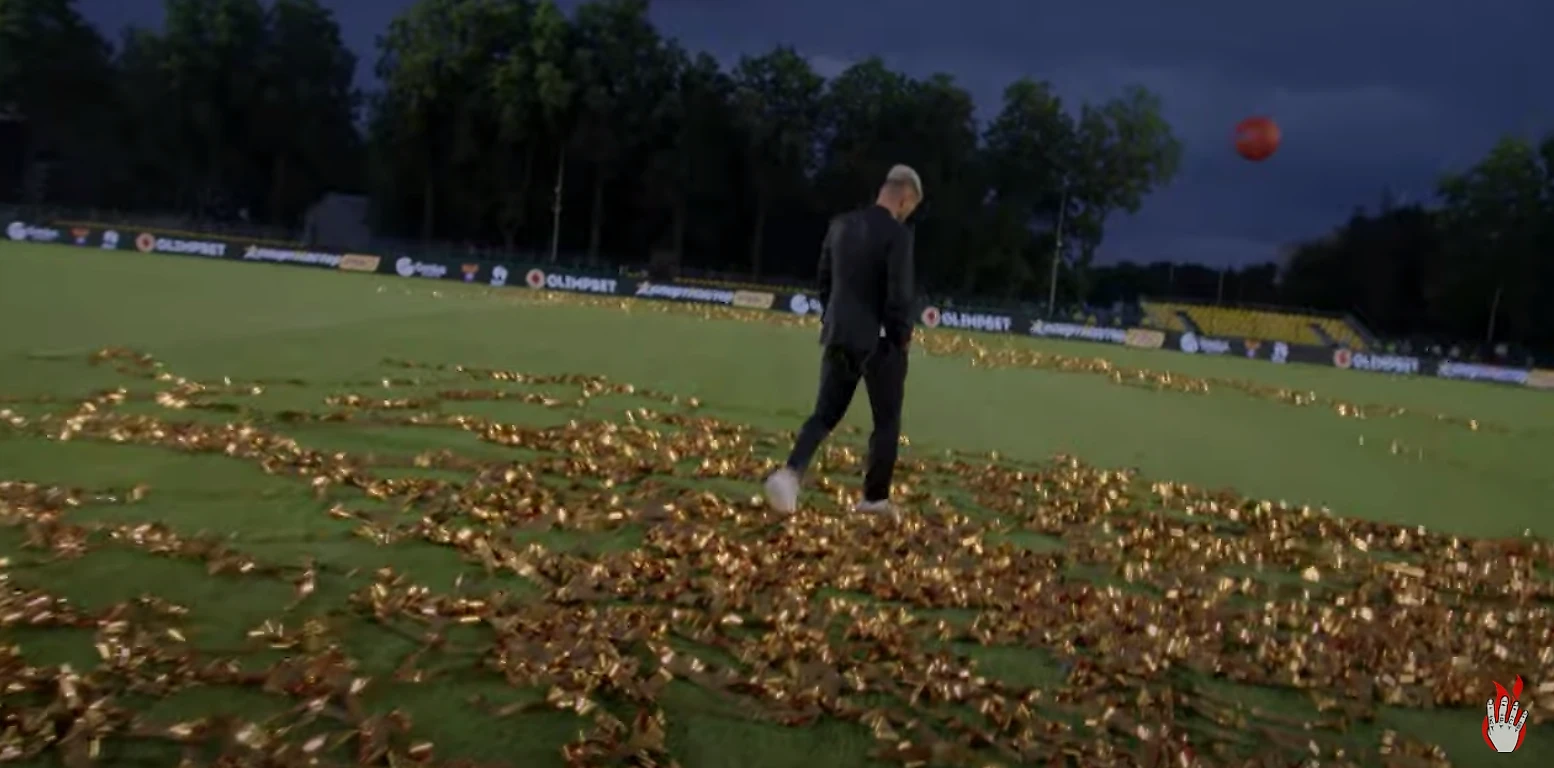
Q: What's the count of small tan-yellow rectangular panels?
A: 4